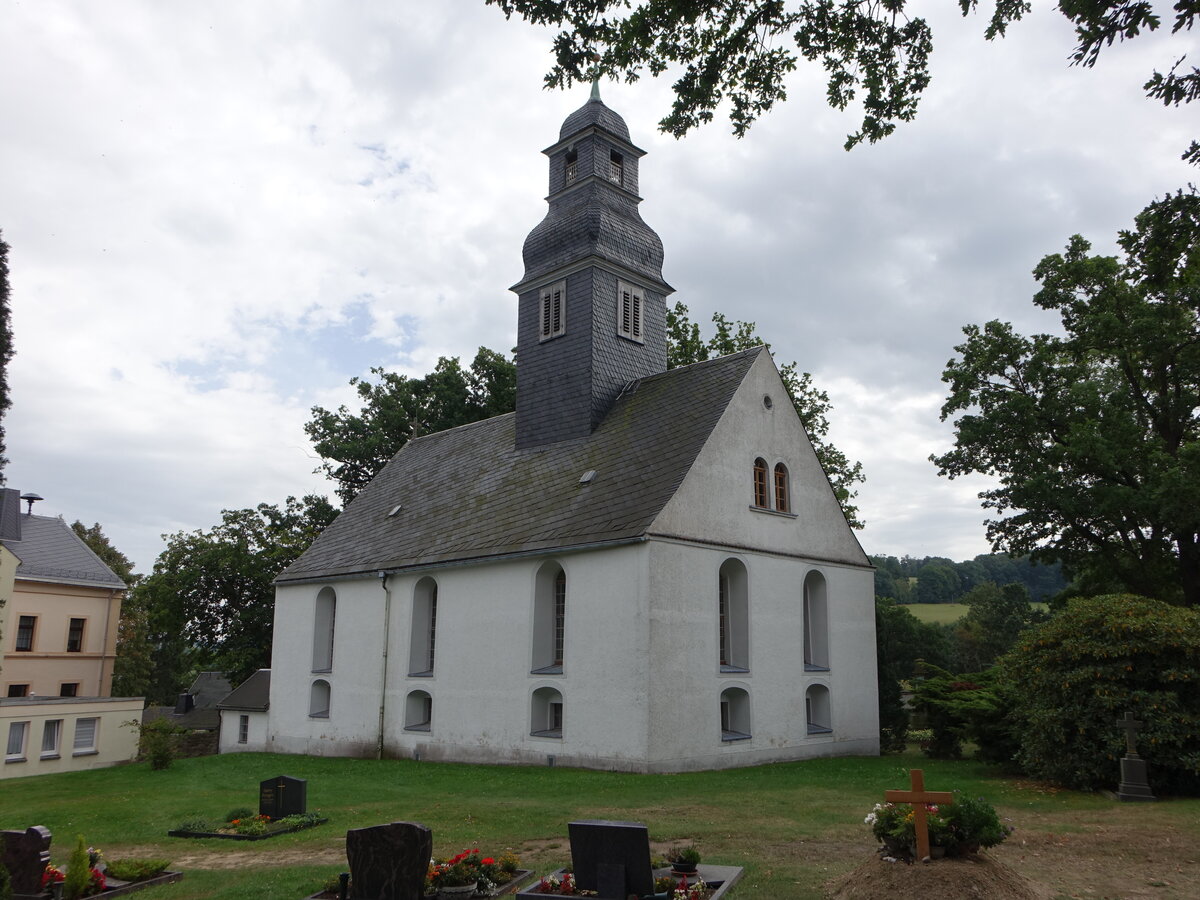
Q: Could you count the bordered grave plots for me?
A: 4